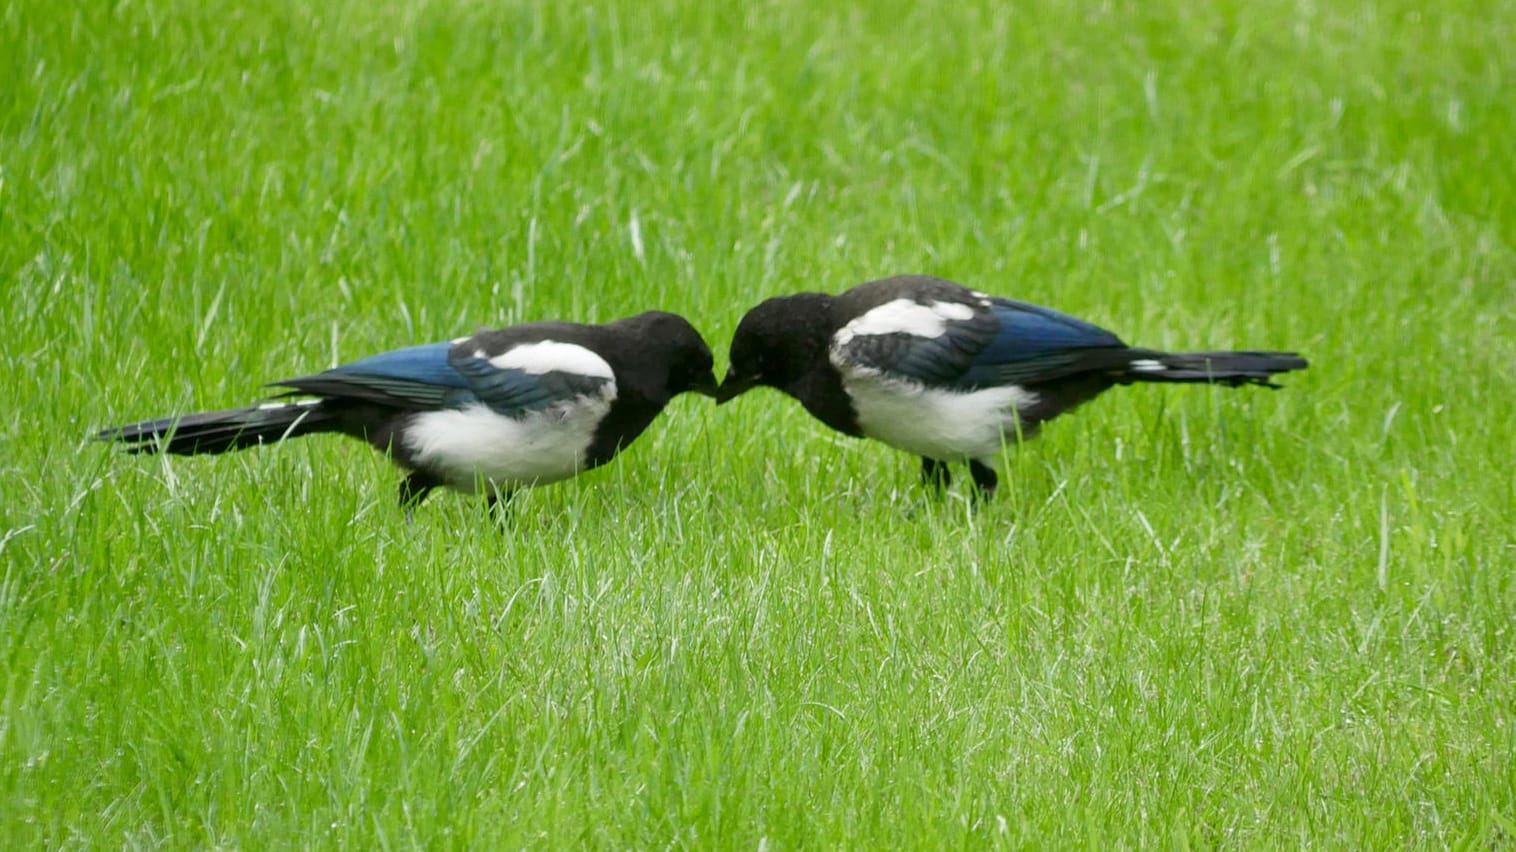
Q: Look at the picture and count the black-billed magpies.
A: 2